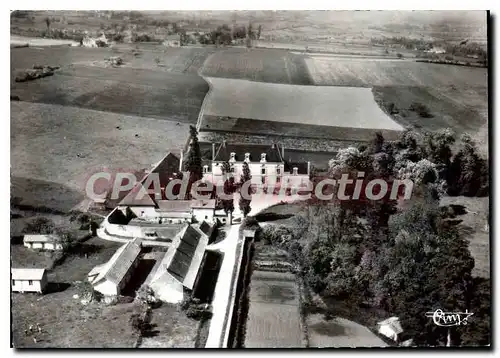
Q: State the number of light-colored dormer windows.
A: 5